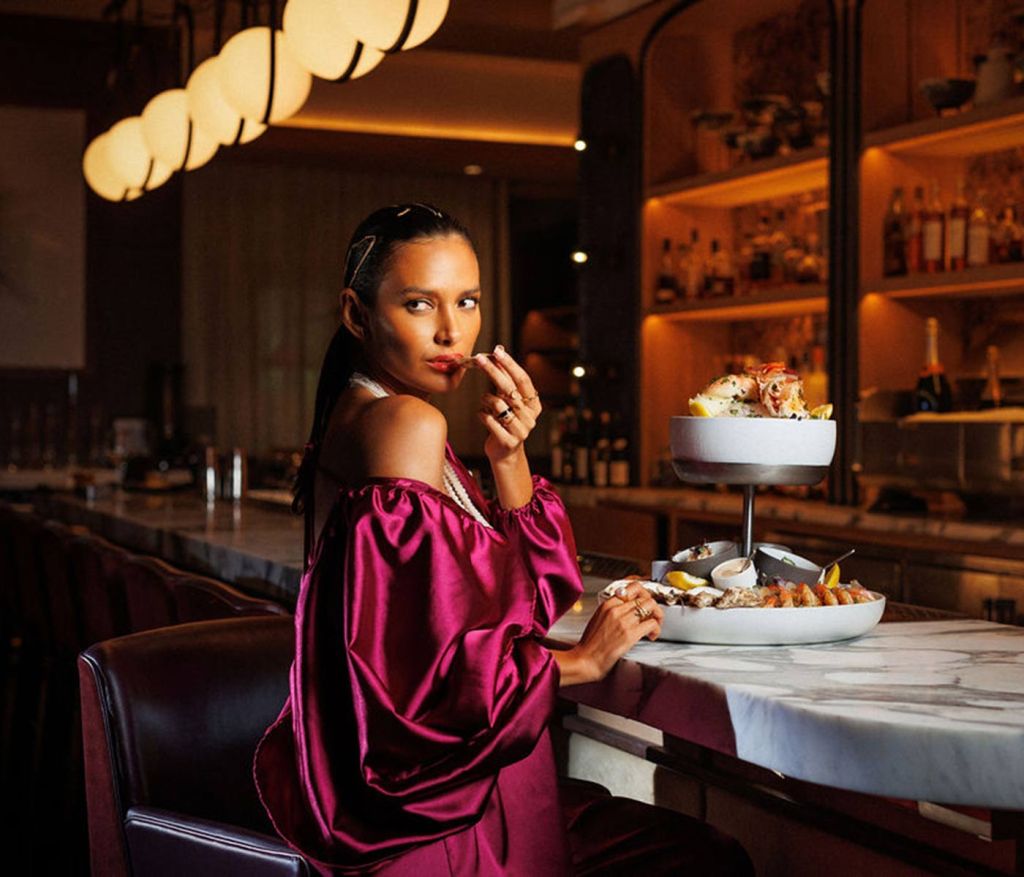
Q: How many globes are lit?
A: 7